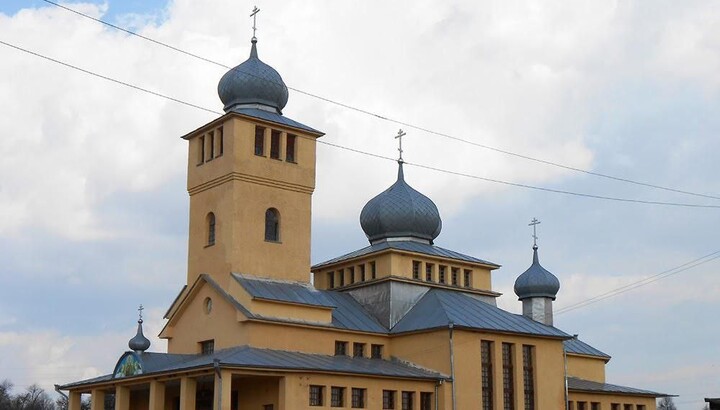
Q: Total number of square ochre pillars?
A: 6